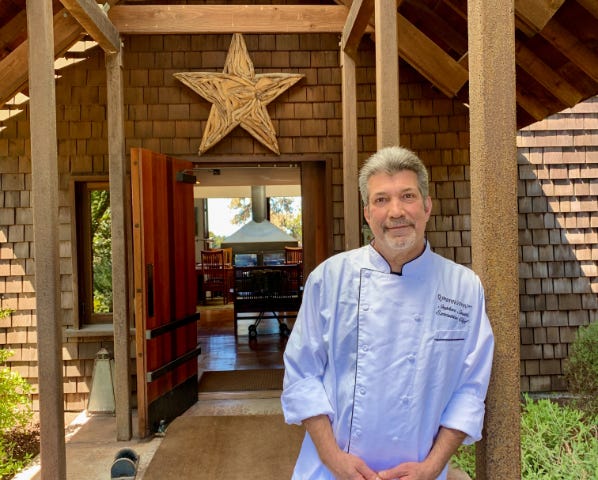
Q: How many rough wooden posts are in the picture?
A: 5